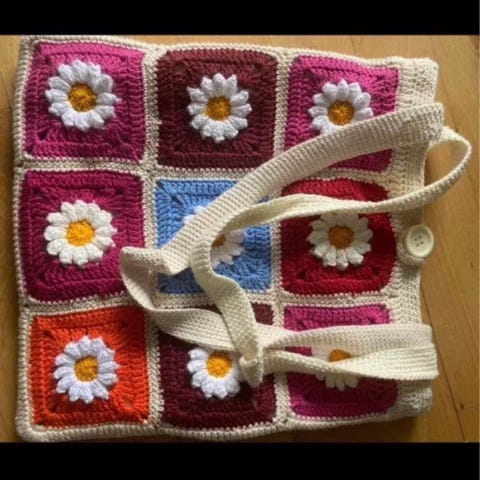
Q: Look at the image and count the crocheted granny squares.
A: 9